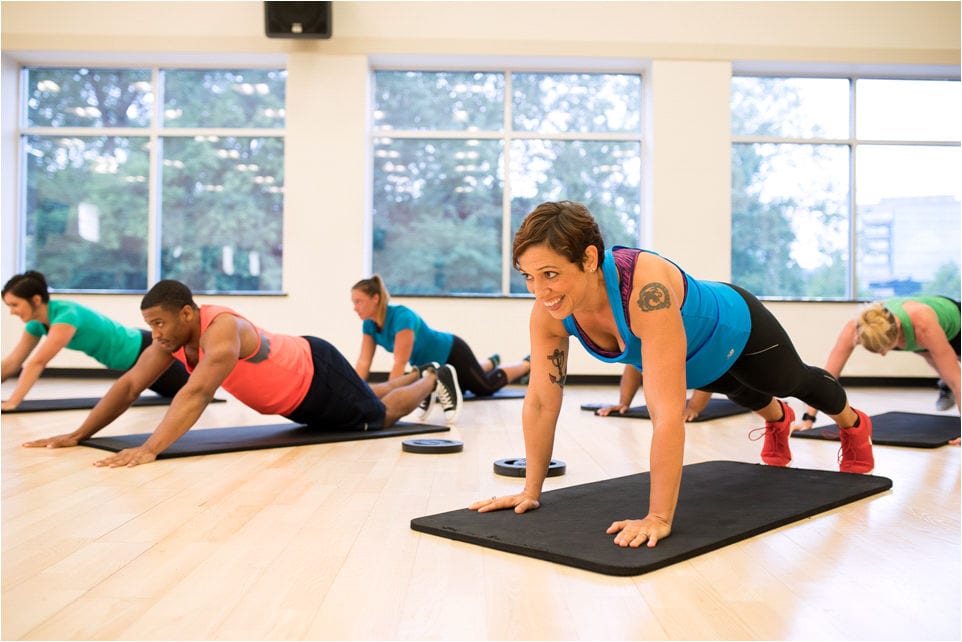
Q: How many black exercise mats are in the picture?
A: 6